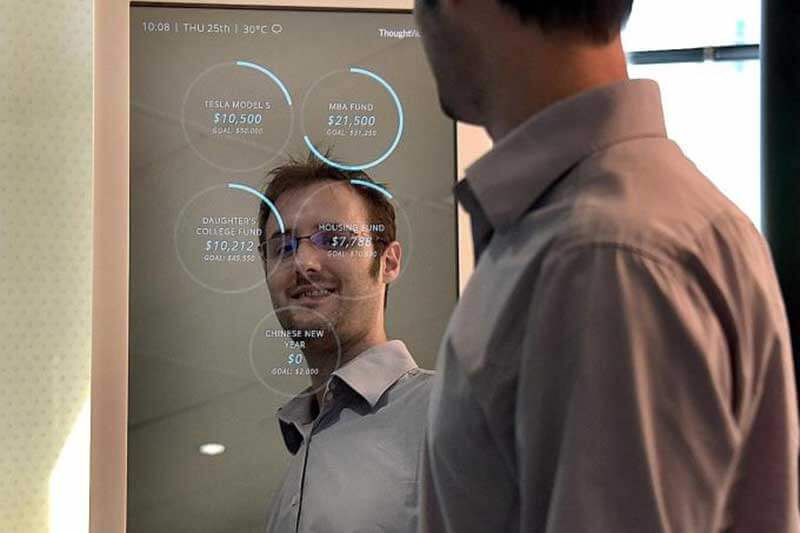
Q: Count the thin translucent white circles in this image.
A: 5